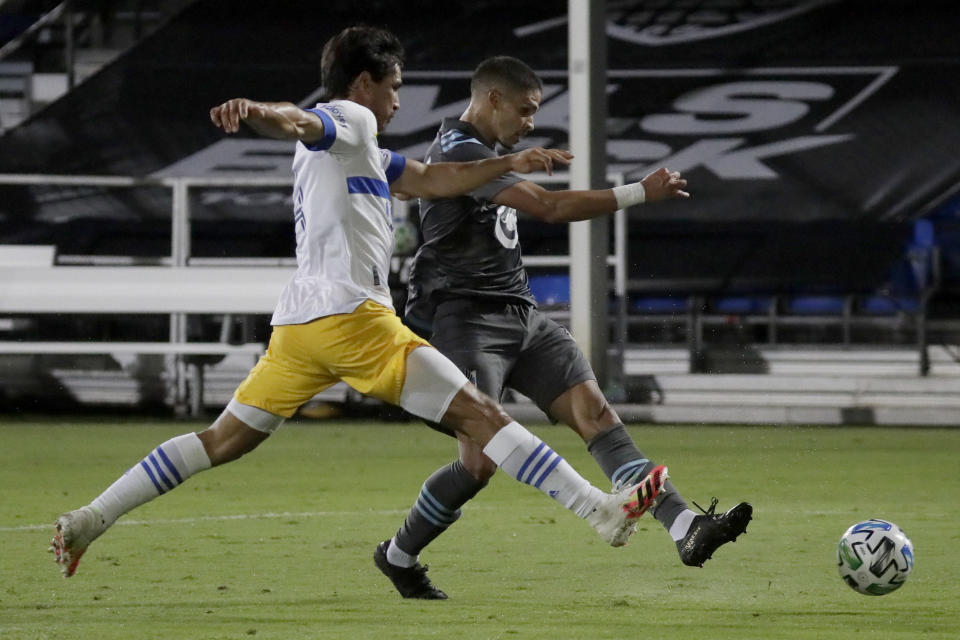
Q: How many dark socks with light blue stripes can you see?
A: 2